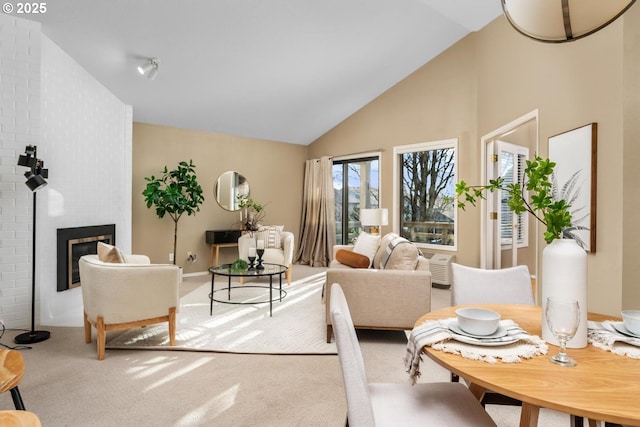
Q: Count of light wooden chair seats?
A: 2